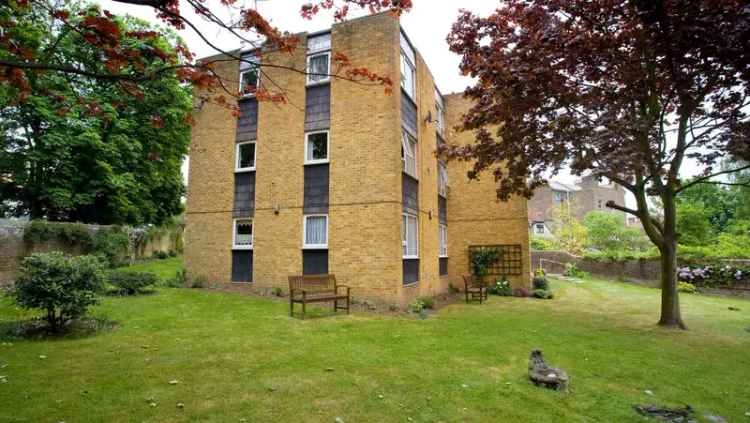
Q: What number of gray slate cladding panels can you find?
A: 12